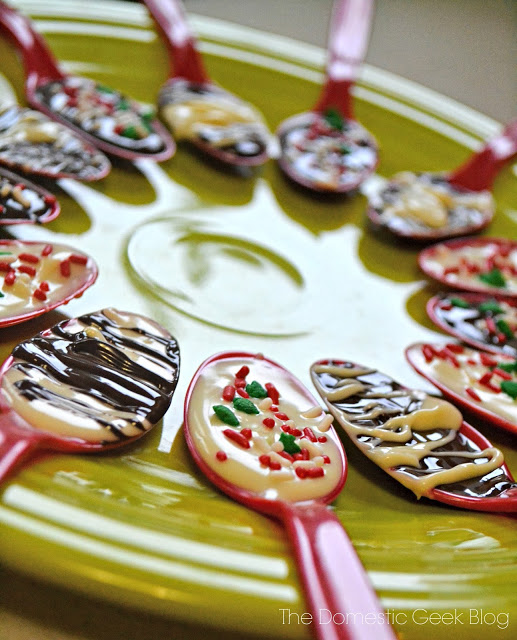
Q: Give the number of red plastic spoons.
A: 13